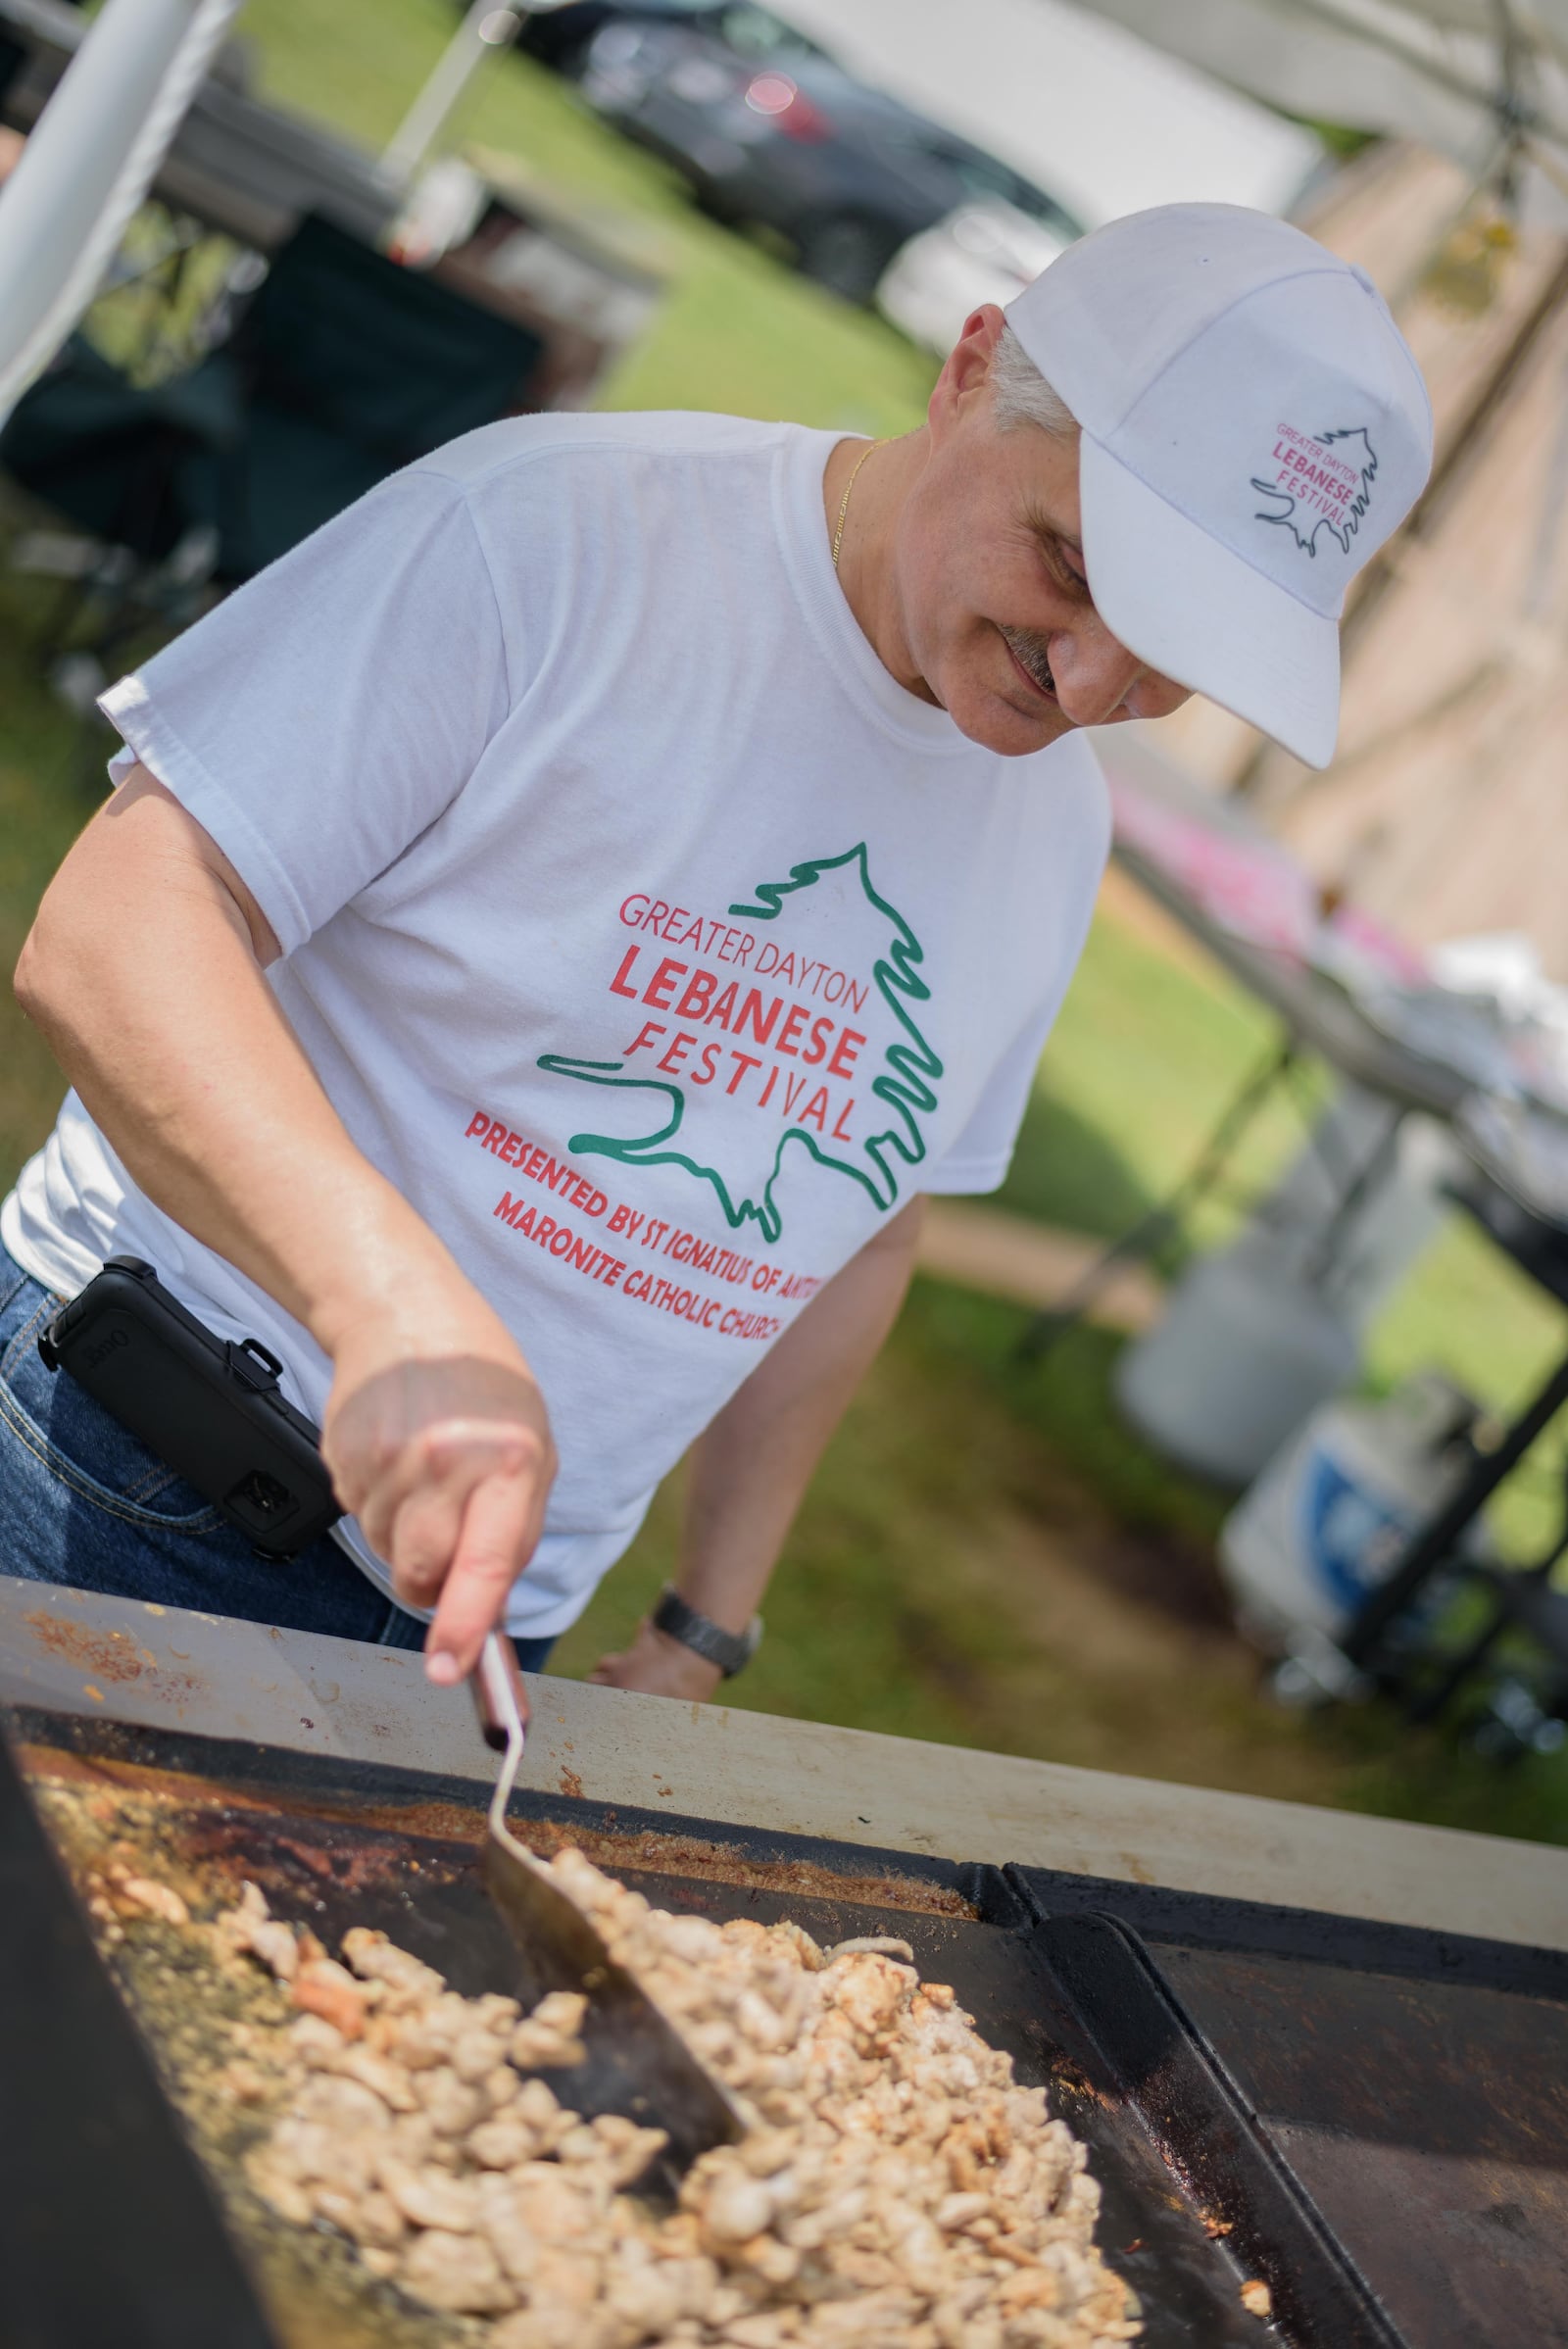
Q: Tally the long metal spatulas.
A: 1